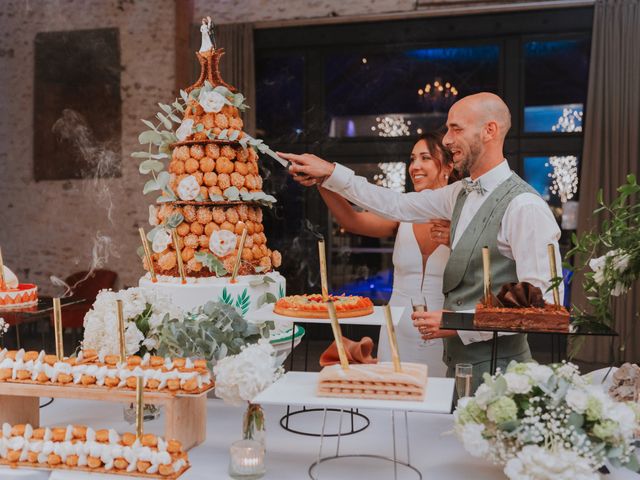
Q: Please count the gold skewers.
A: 12